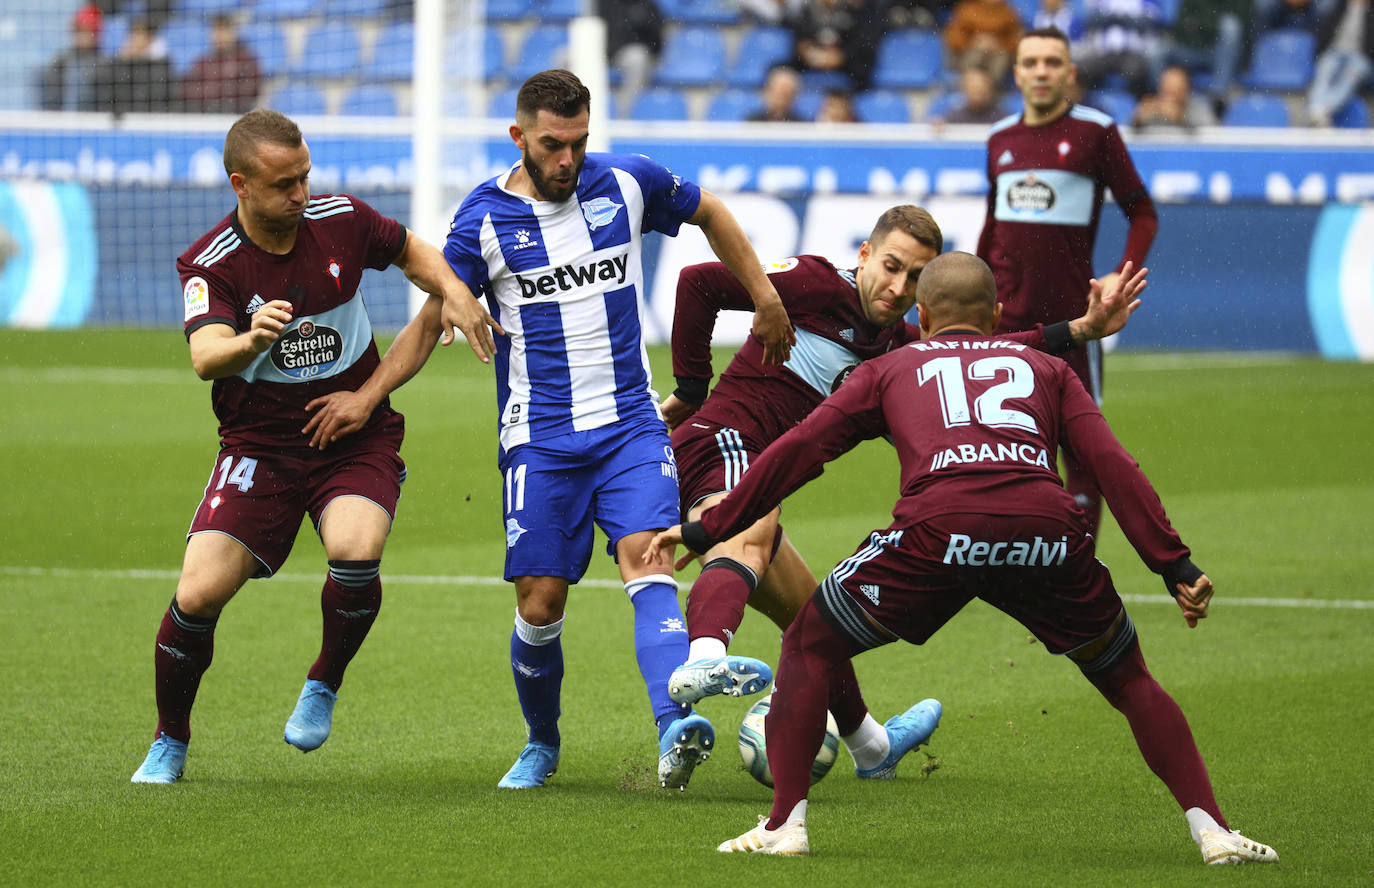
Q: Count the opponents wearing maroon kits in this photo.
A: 4